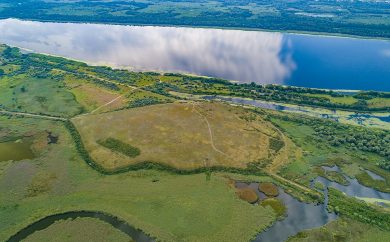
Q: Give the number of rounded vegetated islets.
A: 2